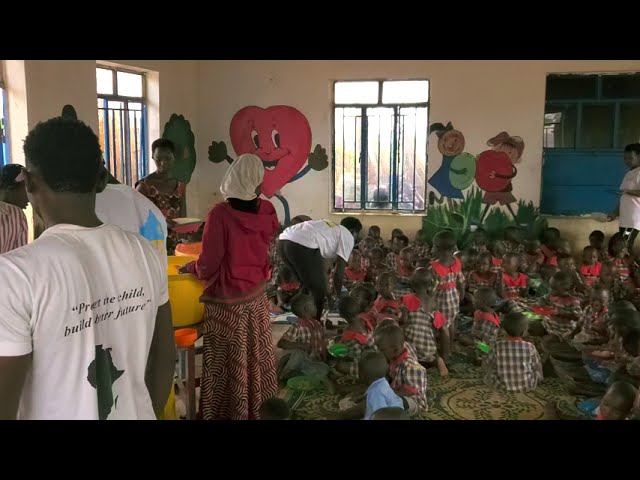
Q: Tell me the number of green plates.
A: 4